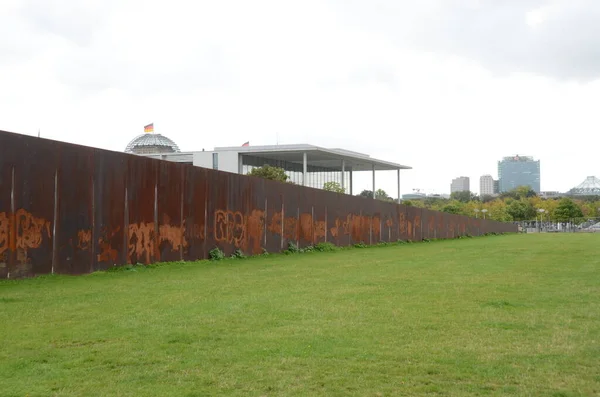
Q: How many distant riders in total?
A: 0